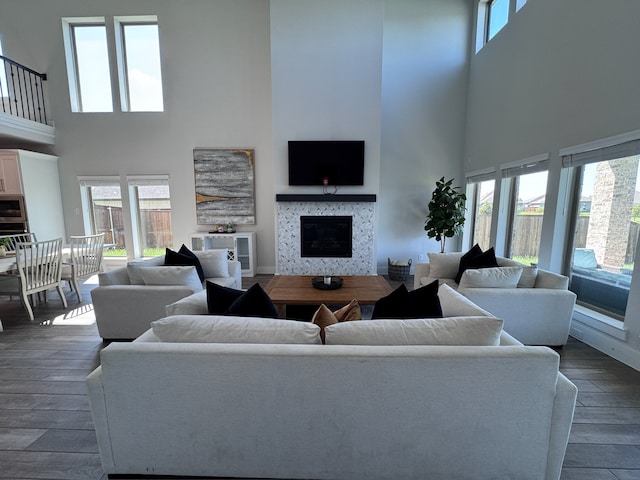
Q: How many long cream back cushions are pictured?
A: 2